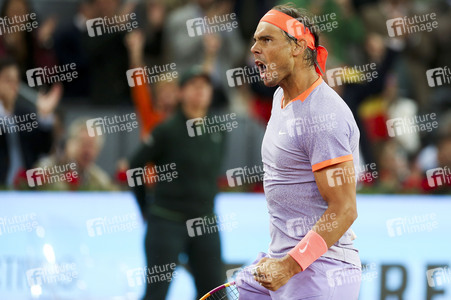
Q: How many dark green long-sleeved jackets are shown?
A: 1